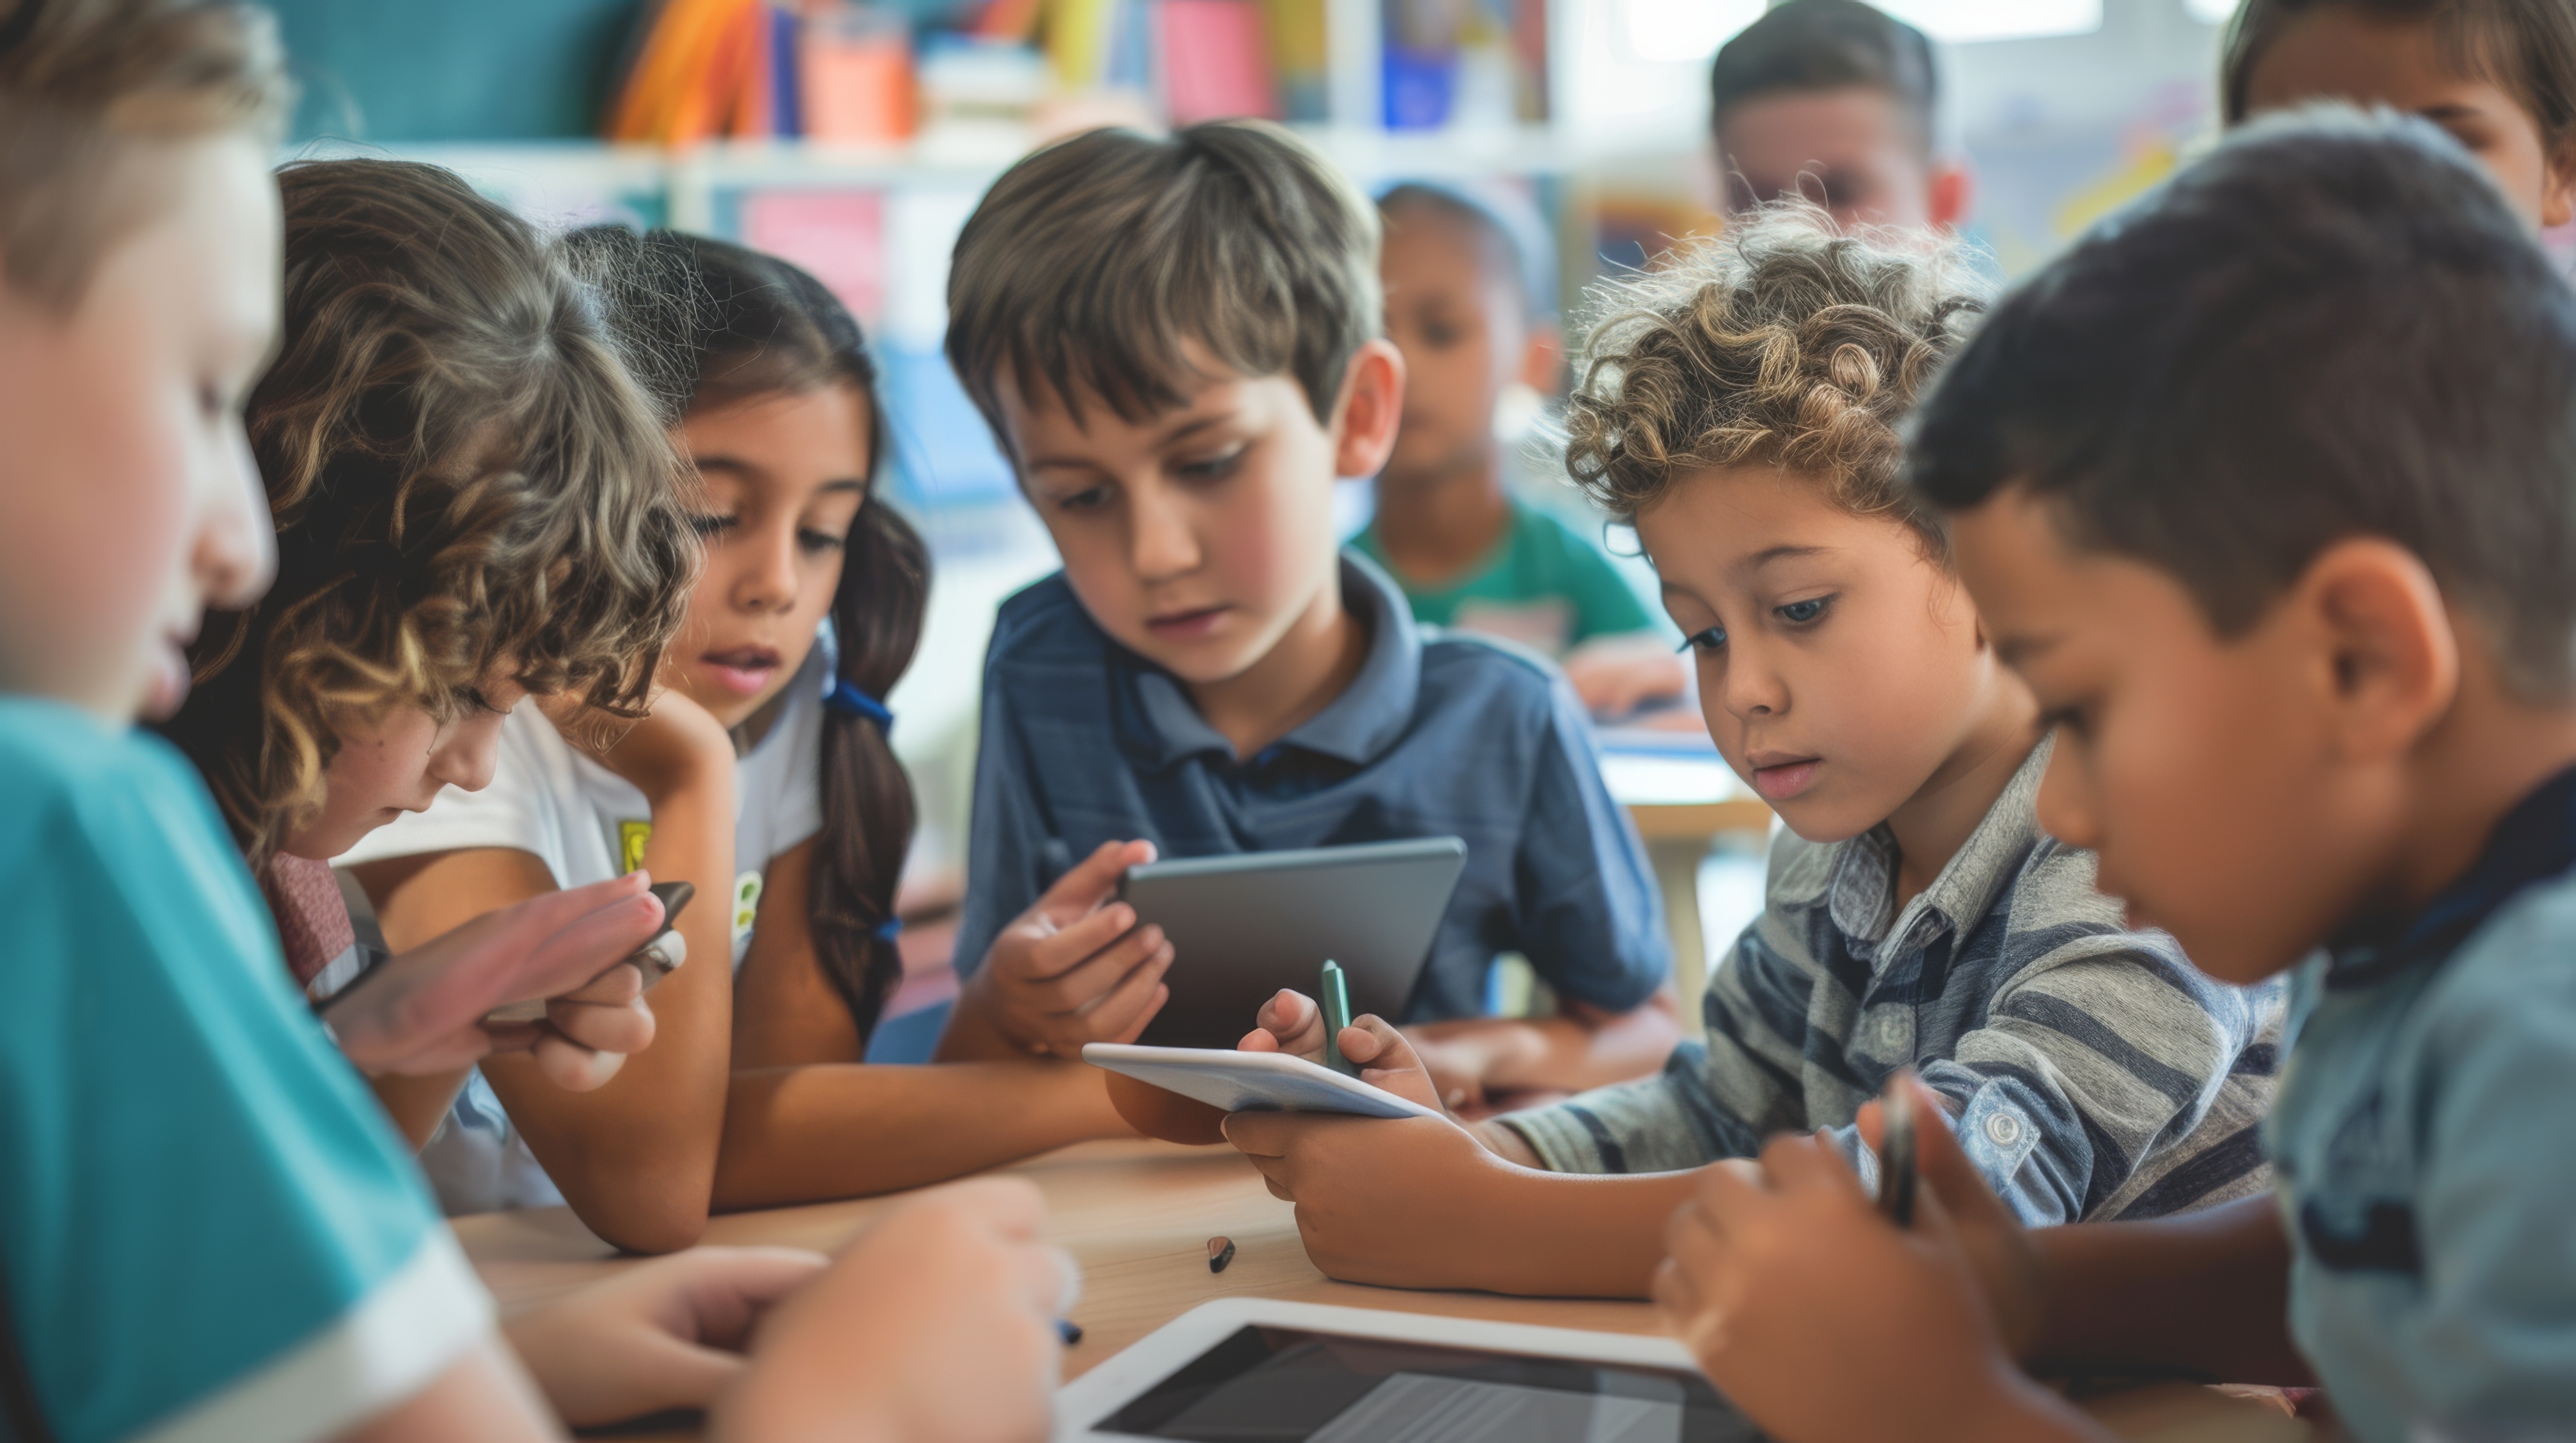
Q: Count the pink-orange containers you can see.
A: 1